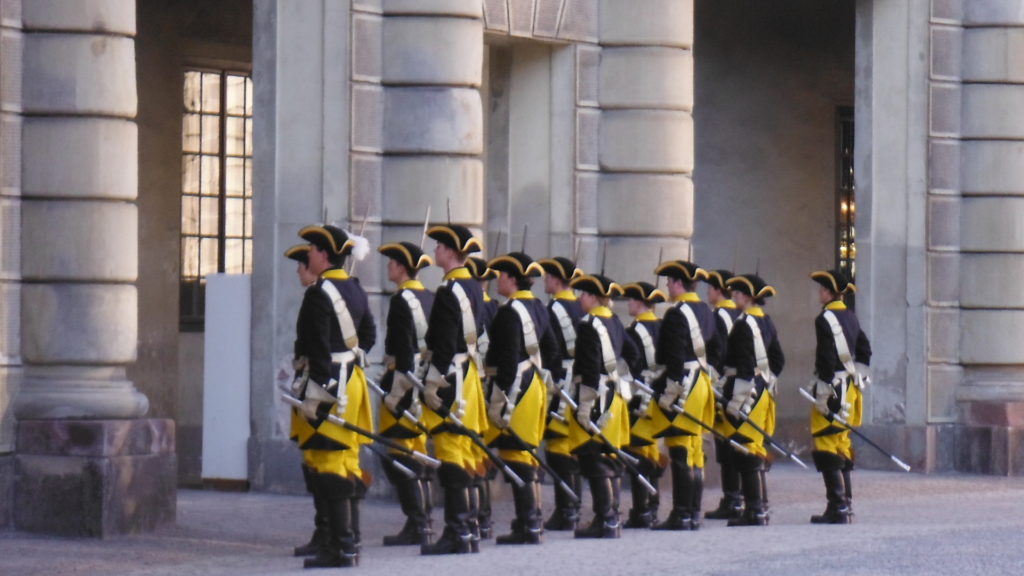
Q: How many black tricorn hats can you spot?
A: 13